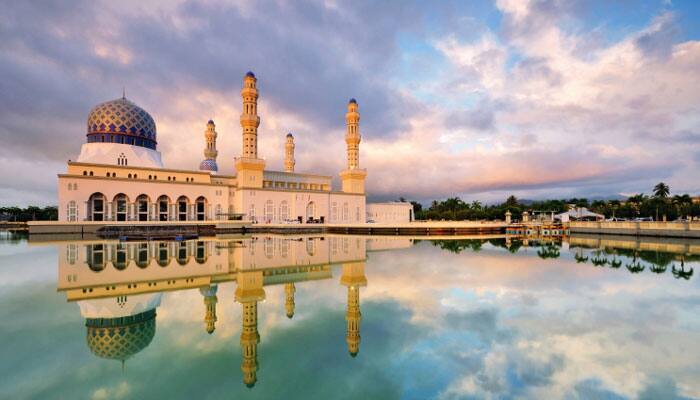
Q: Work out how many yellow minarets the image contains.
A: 4